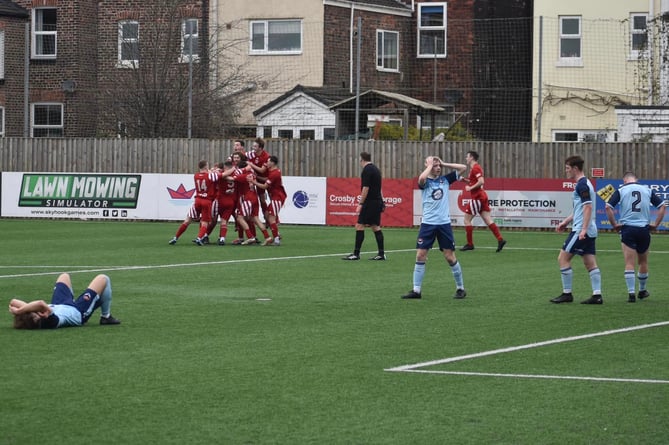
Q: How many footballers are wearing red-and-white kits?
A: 9